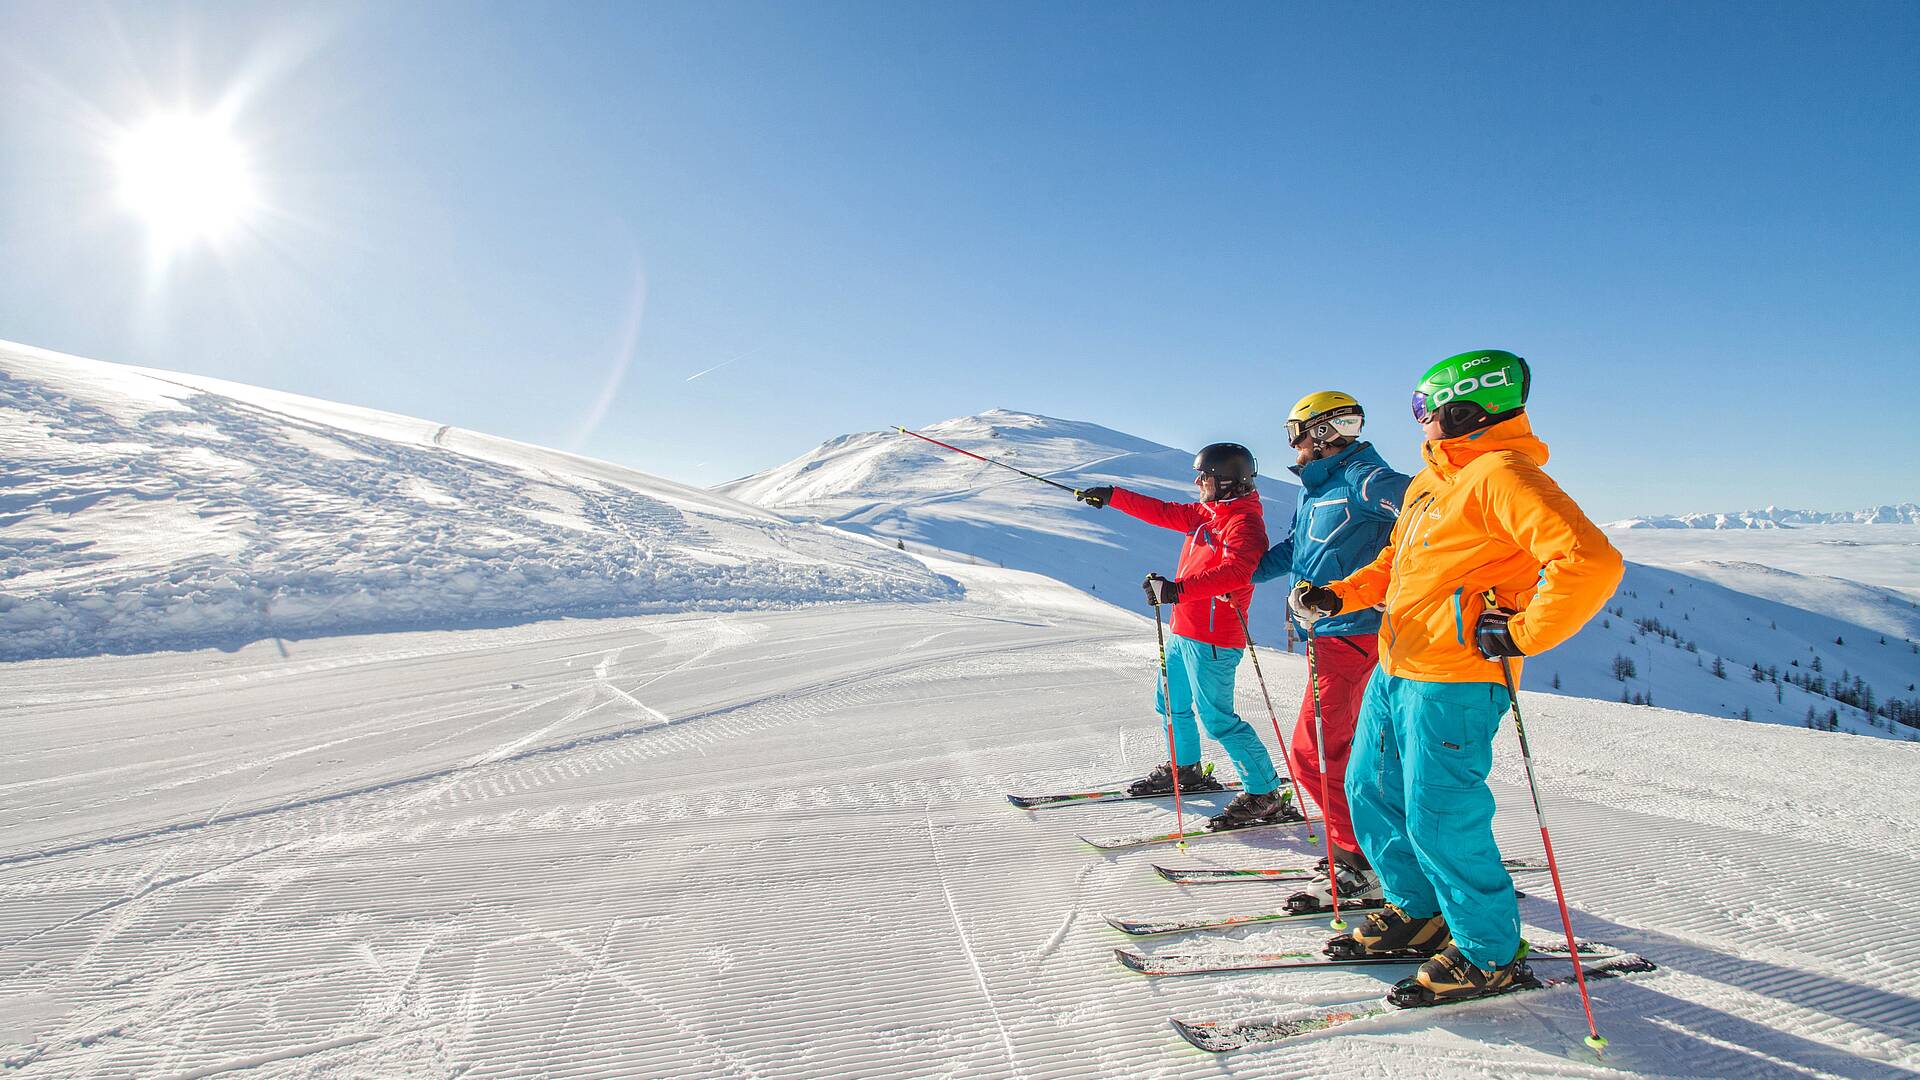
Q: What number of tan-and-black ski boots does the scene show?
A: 2